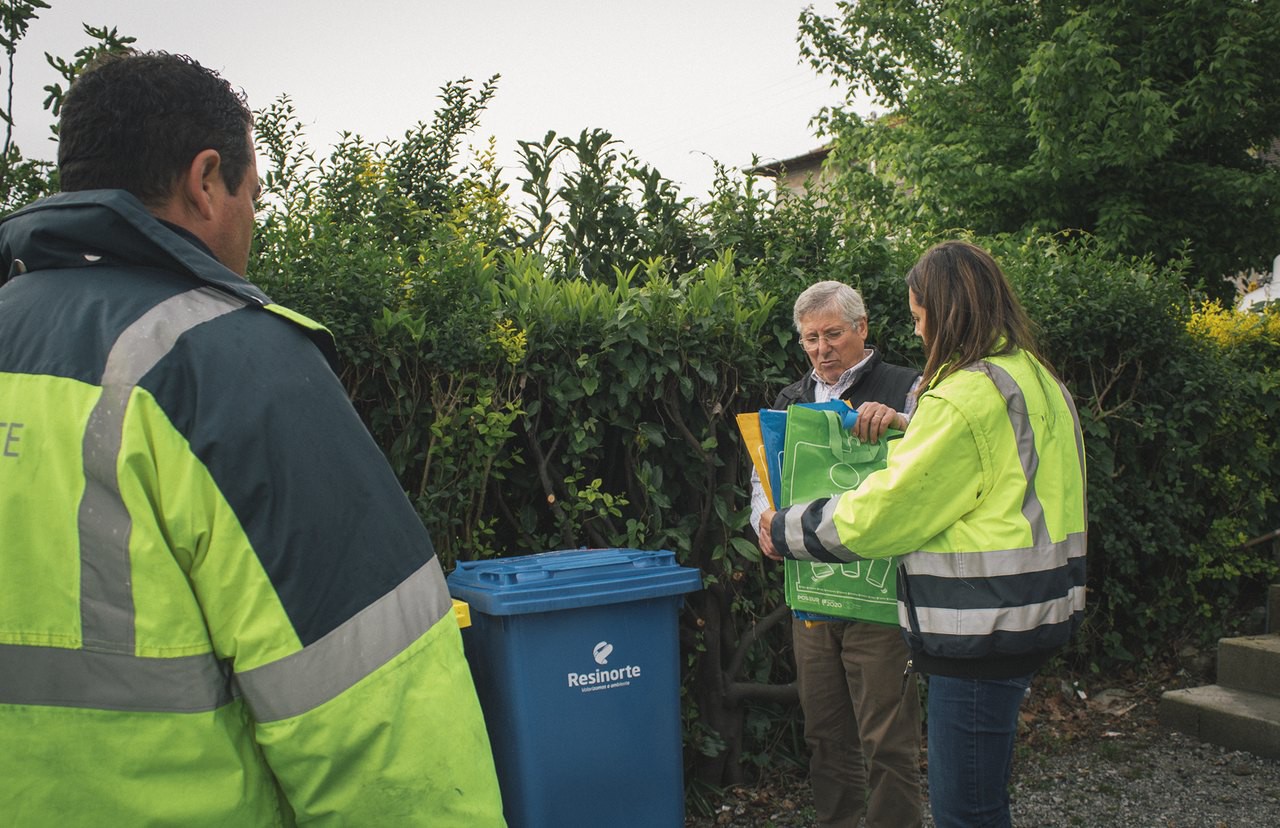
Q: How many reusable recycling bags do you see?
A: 3